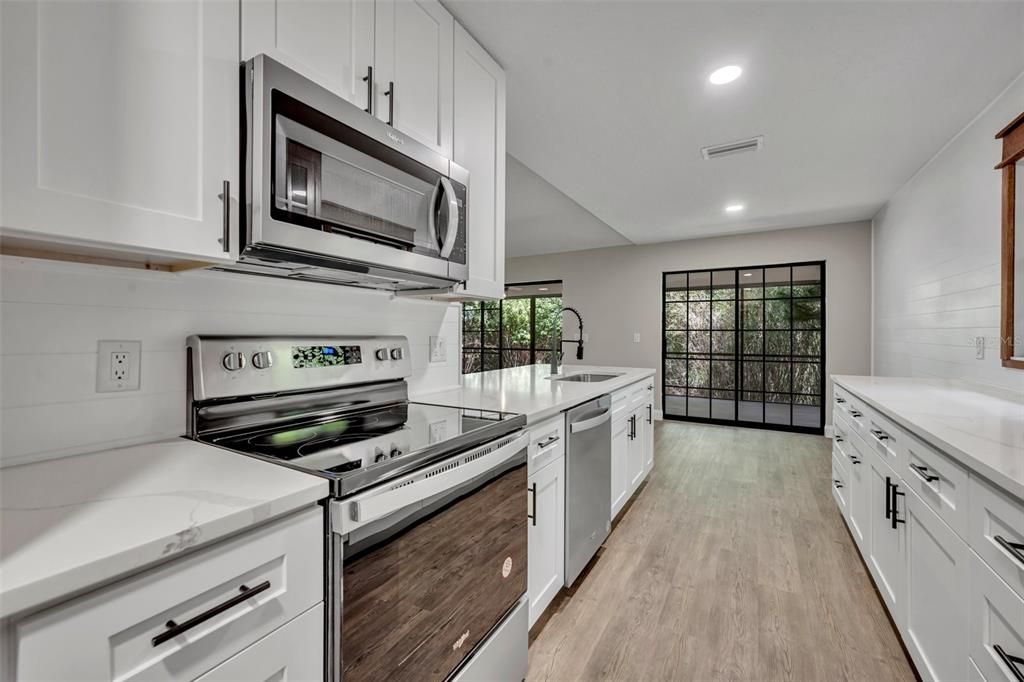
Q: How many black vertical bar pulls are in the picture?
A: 9